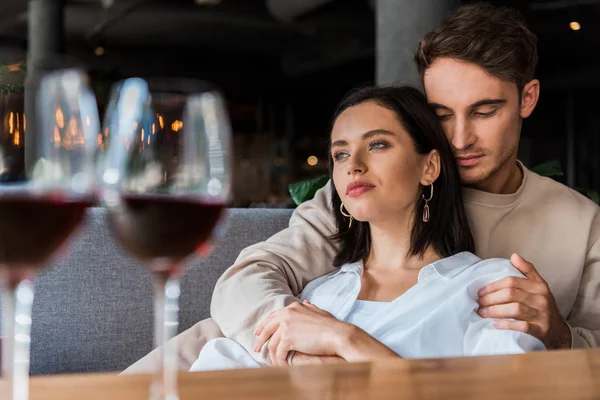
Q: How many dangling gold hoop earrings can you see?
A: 2